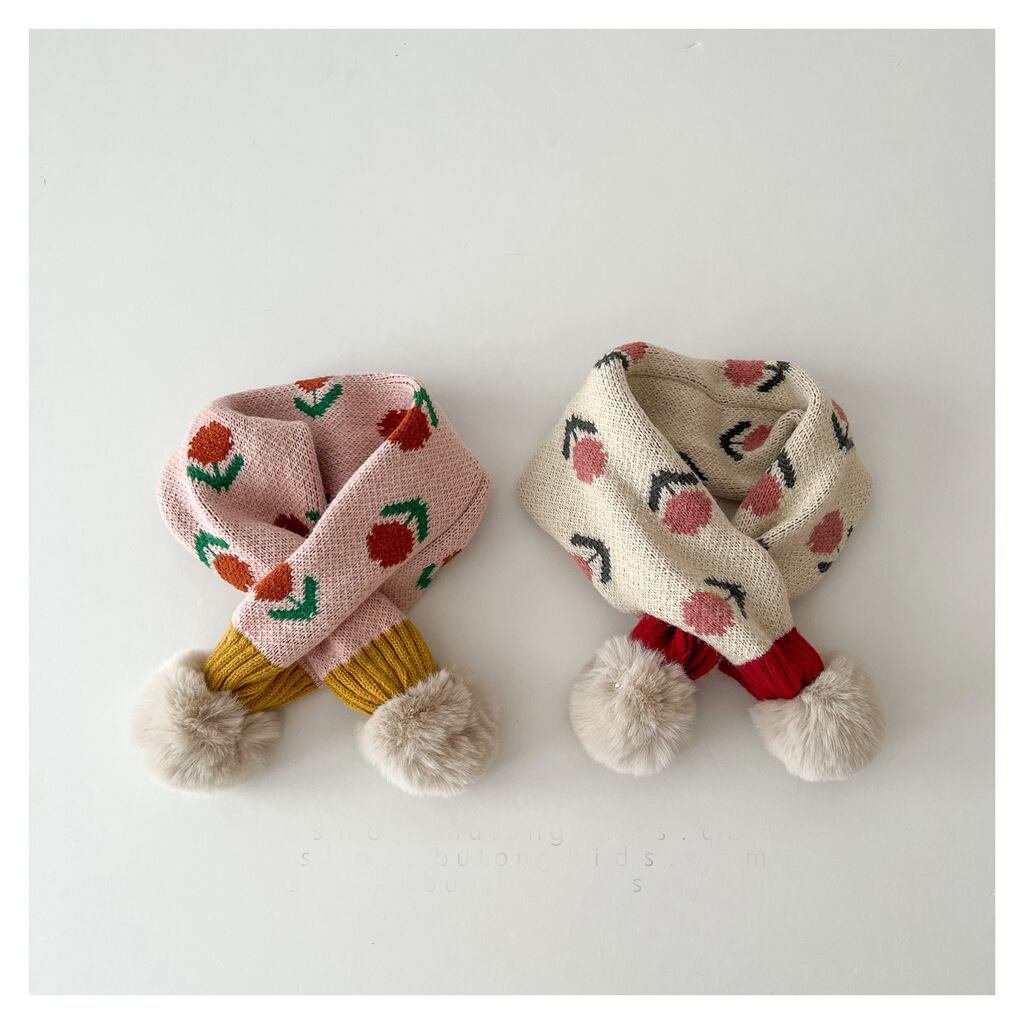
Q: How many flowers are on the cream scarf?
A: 10